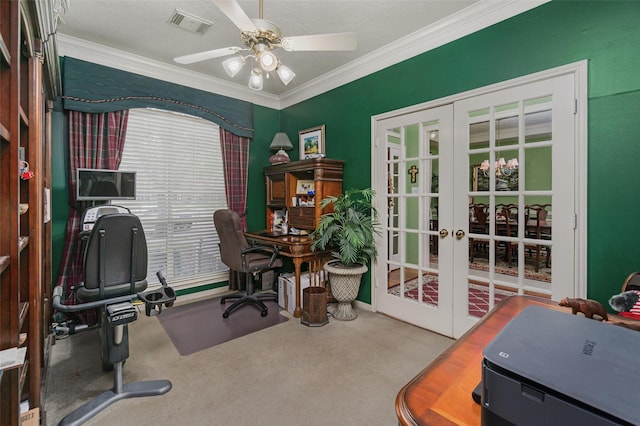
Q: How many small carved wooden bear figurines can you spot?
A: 1